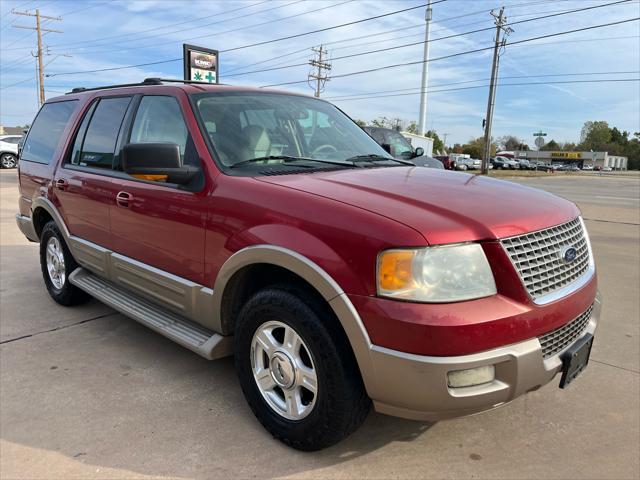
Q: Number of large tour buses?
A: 0